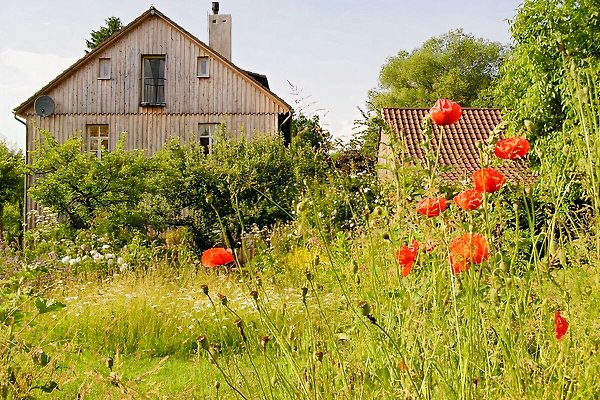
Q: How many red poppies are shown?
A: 9